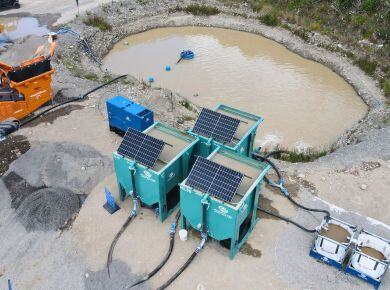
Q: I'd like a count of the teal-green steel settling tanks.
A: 3